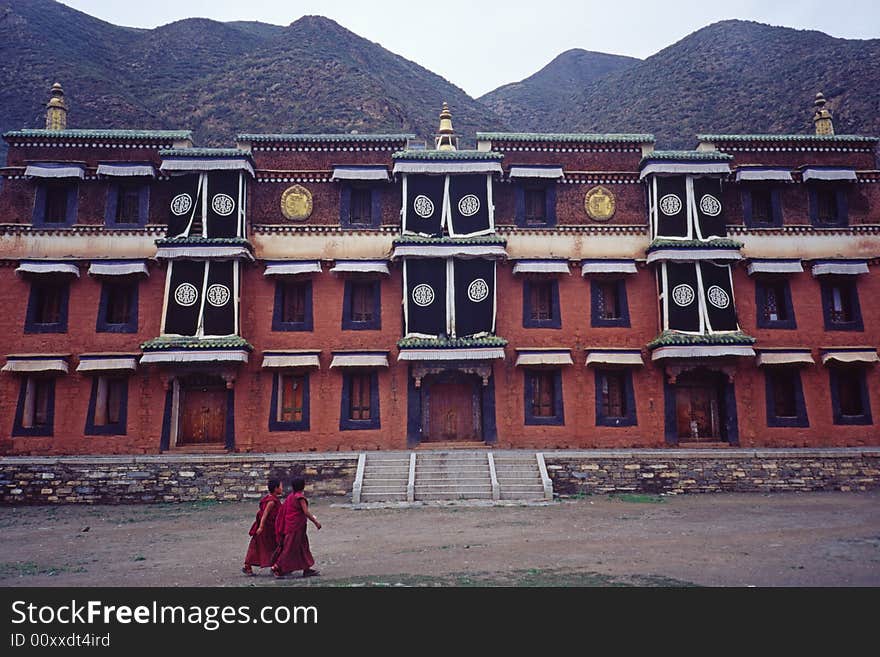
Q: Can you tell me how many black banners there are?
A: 12